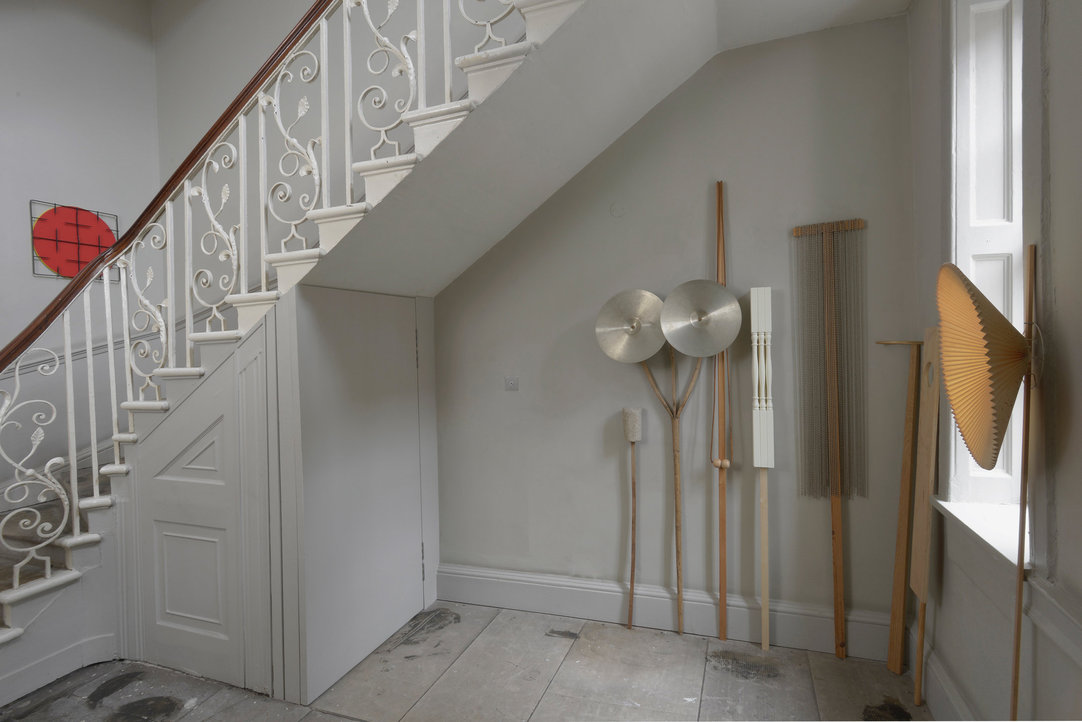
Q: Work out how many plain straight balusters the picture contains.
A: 12